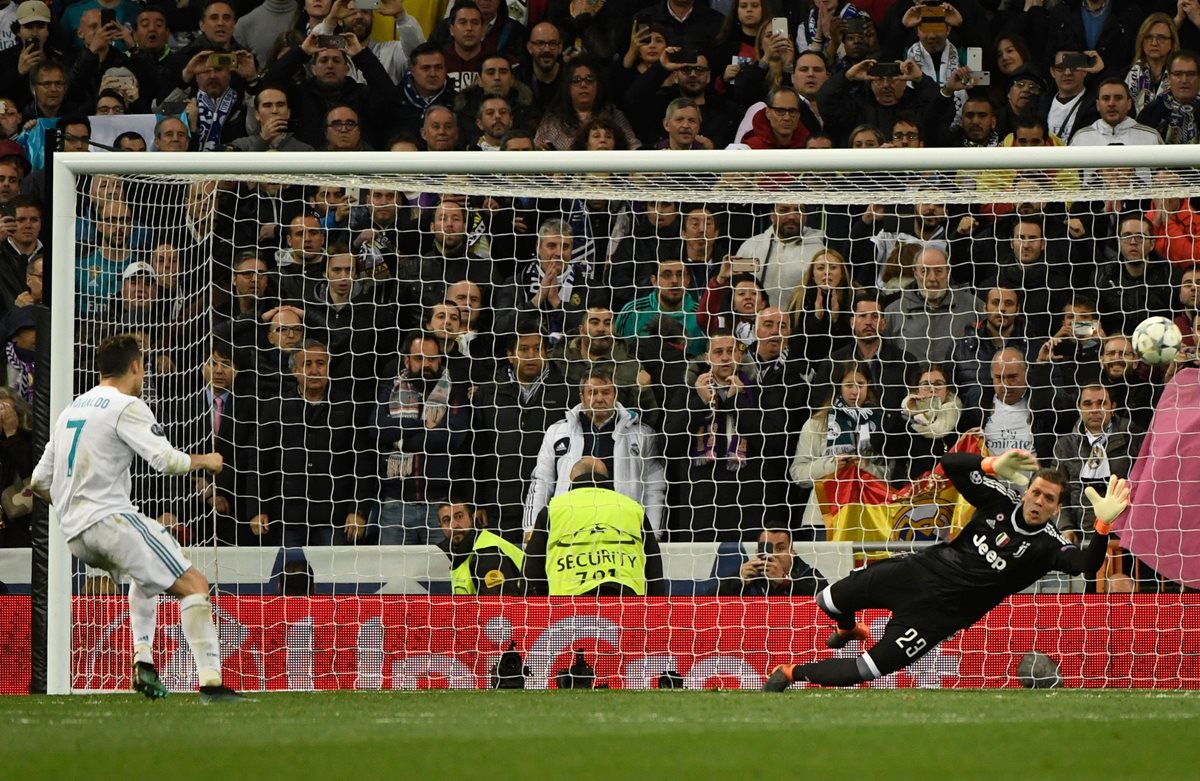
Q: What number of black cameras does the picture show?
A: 3